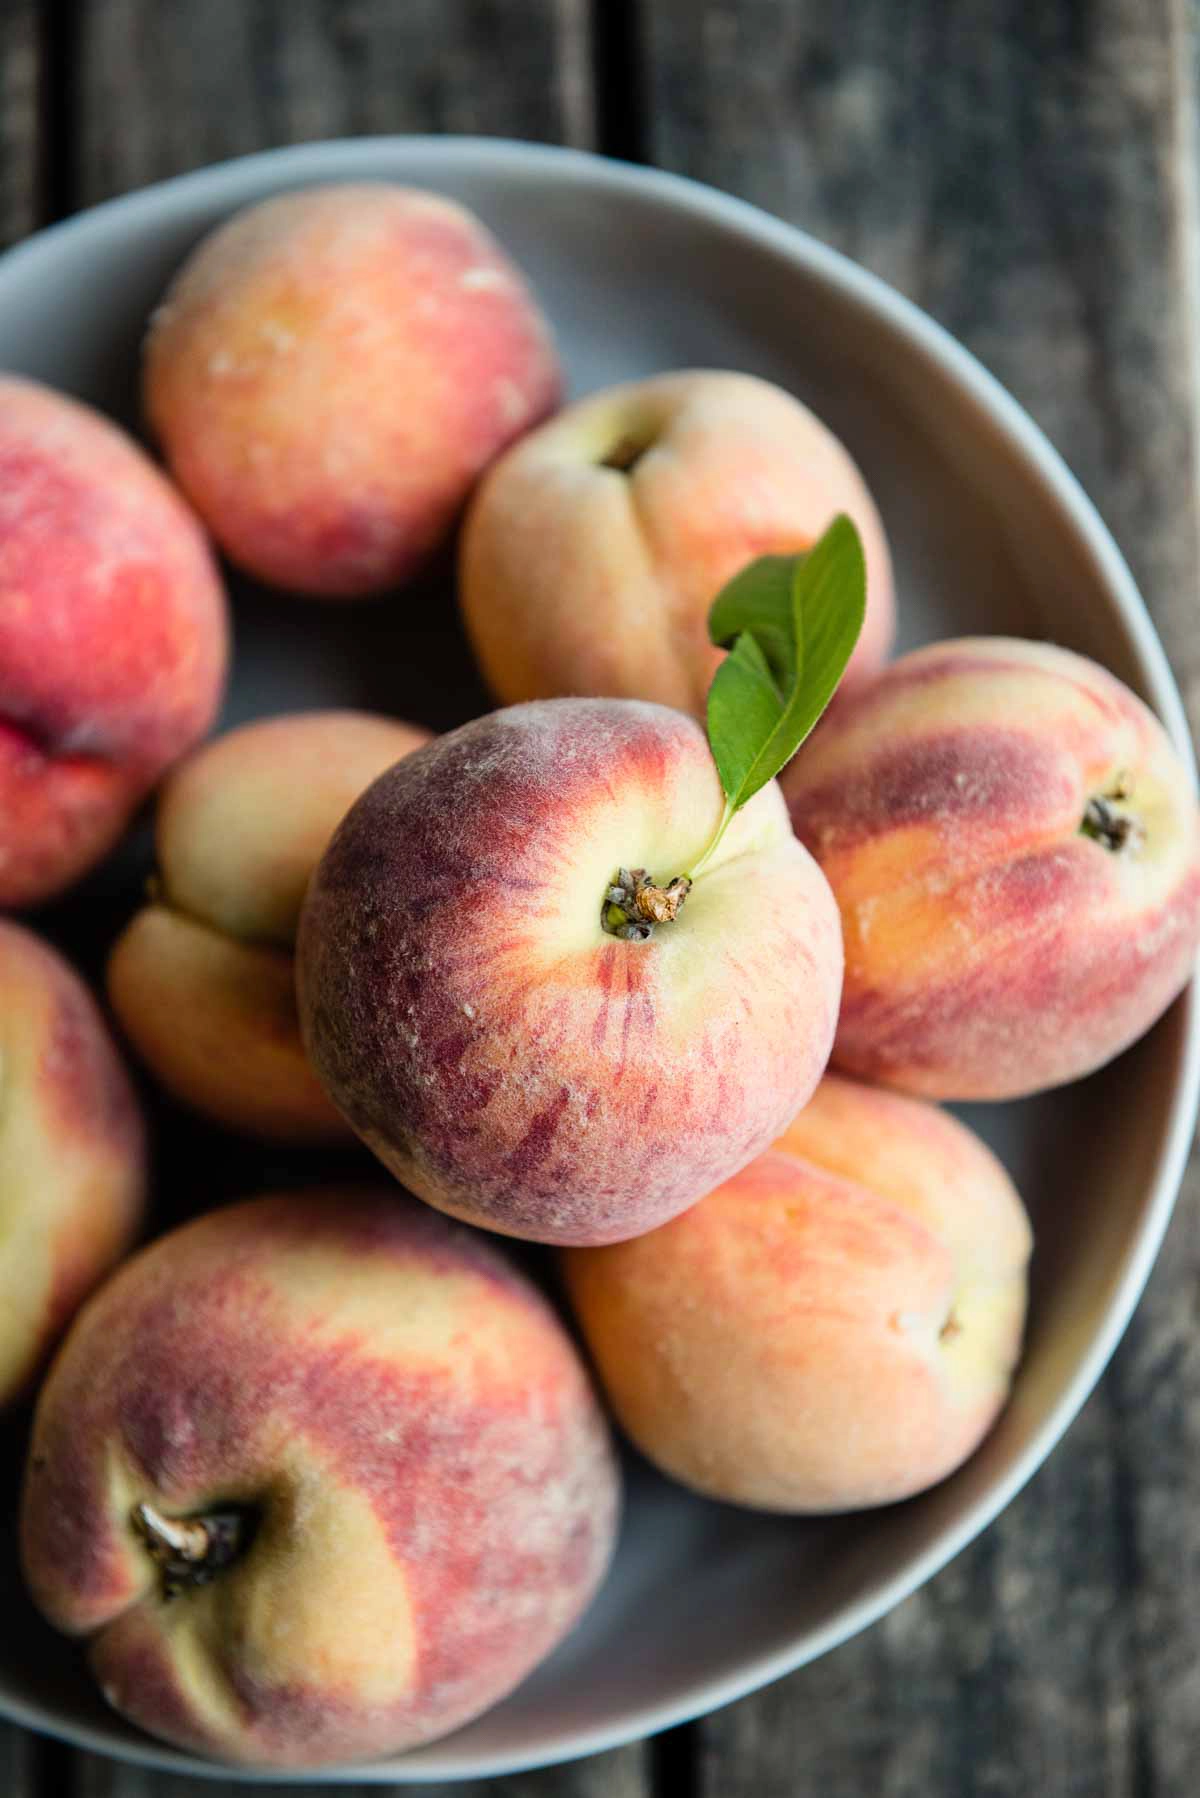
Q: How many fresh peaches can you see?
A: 9